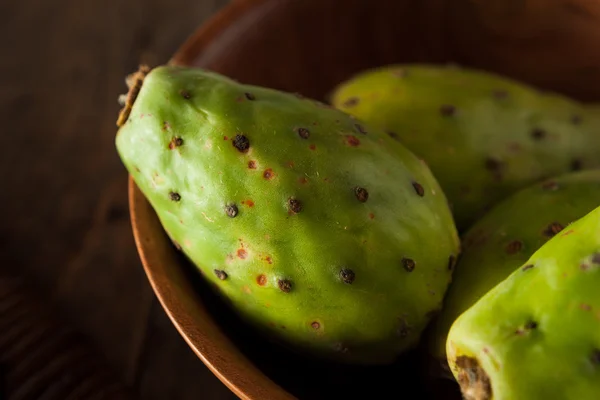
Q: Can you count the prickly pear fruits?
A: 4